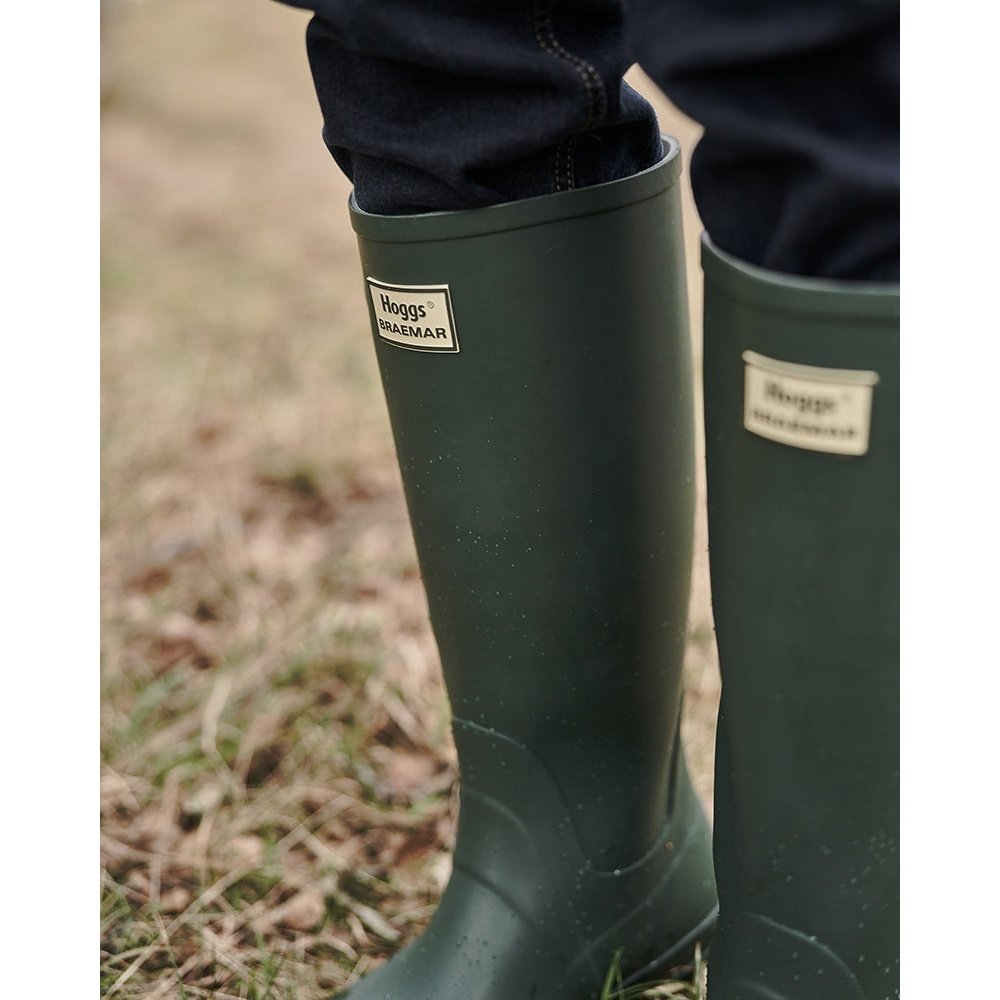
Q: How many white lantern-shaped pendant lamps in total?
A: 0